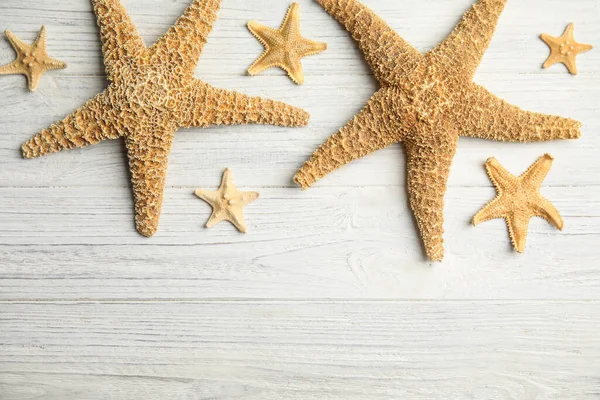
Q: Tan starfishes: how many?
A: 7